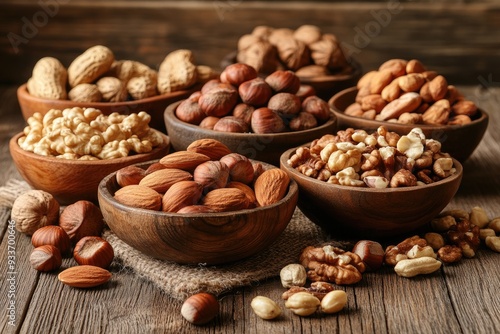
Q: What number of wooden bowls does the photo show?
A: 7